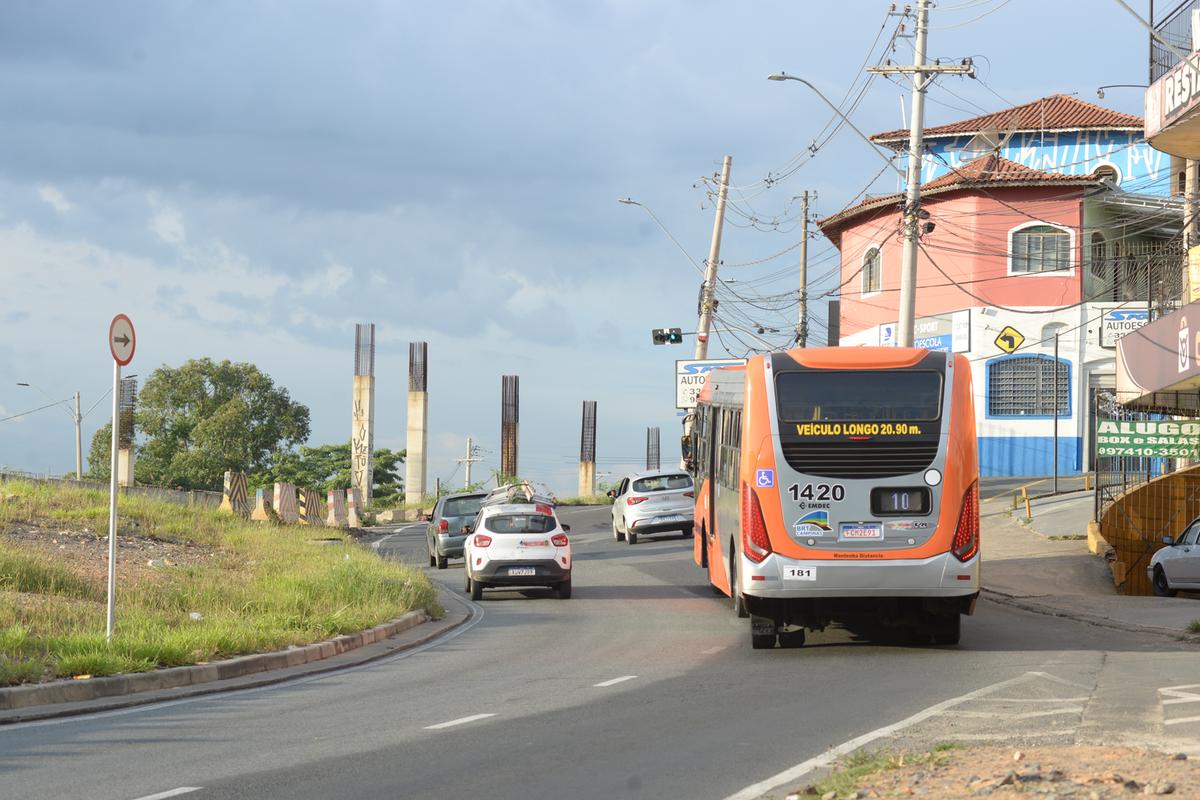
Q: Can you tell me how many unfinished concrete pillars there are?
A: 6